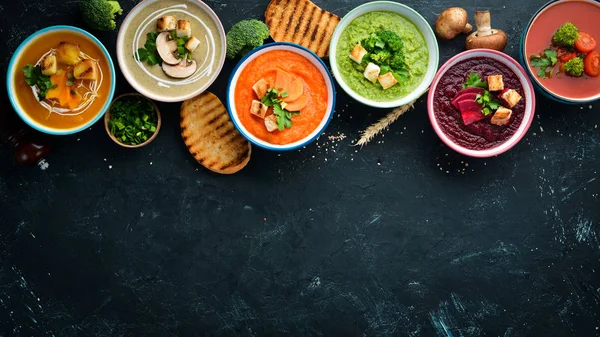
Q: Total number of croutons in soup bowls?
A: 15